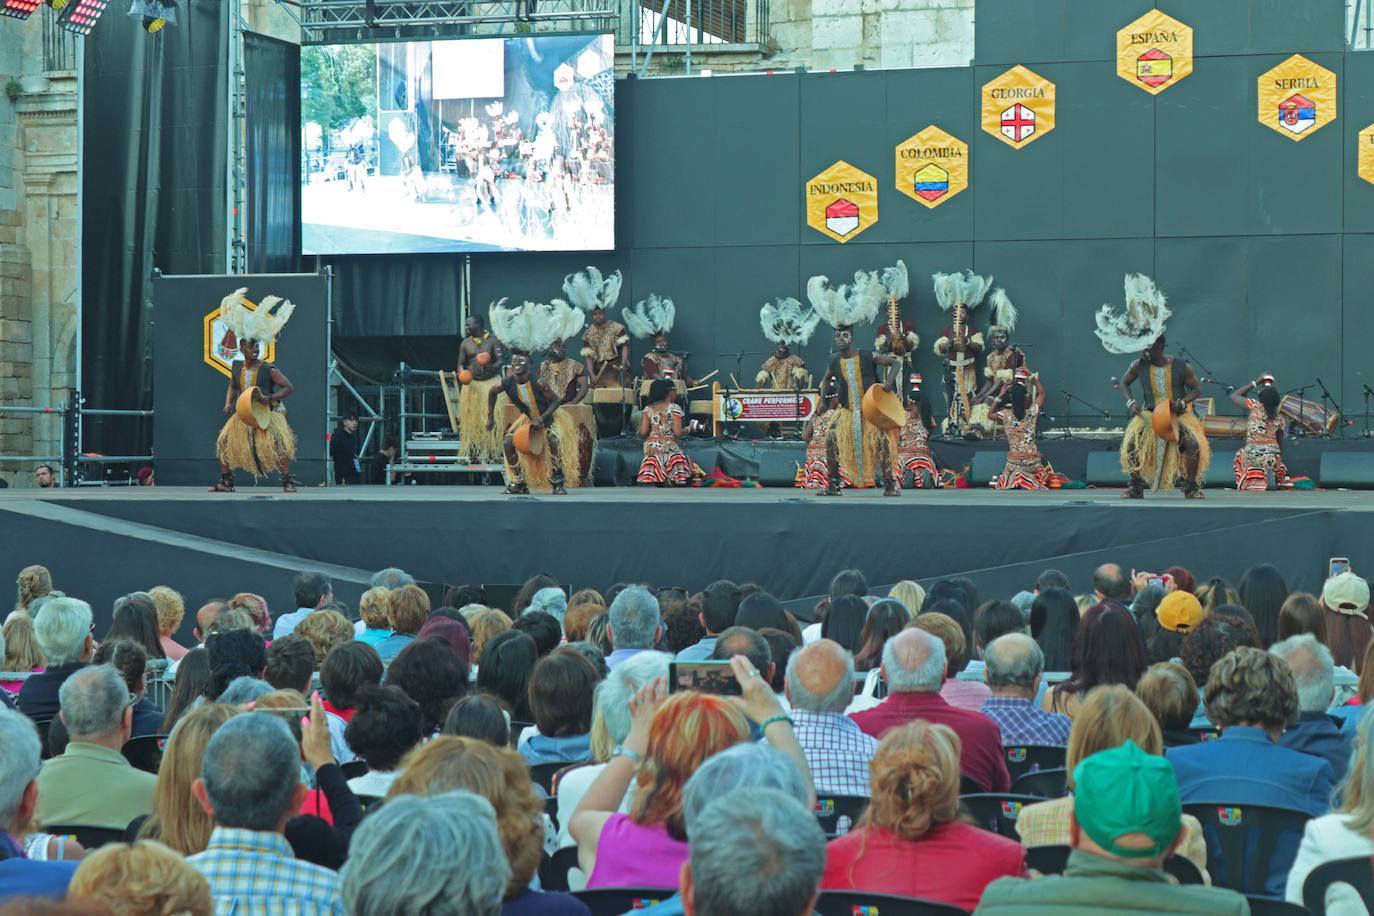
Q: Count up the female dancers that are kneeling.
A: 5